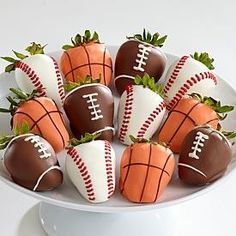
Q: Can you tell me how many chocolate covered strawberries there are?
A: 12